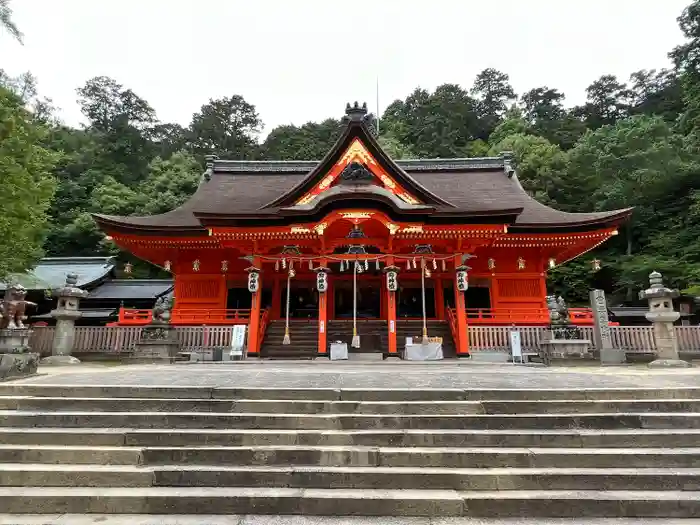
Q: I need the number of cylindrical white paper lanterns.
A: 4